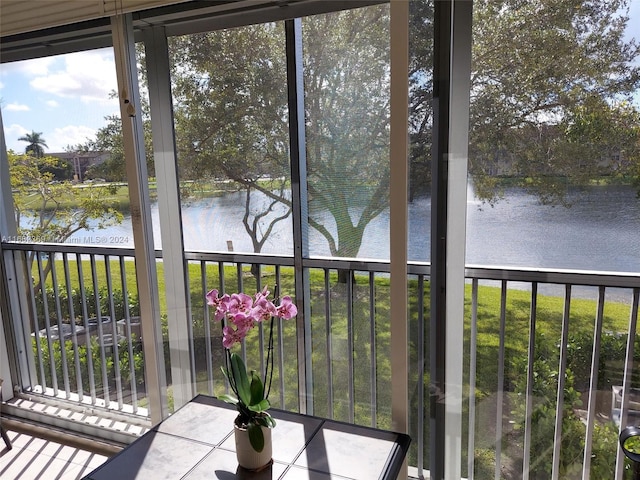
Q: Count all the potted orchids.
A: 1